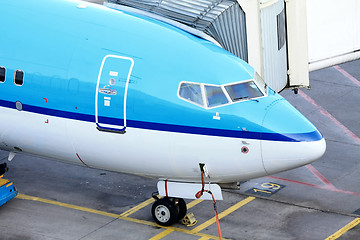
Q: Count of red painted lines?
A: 4